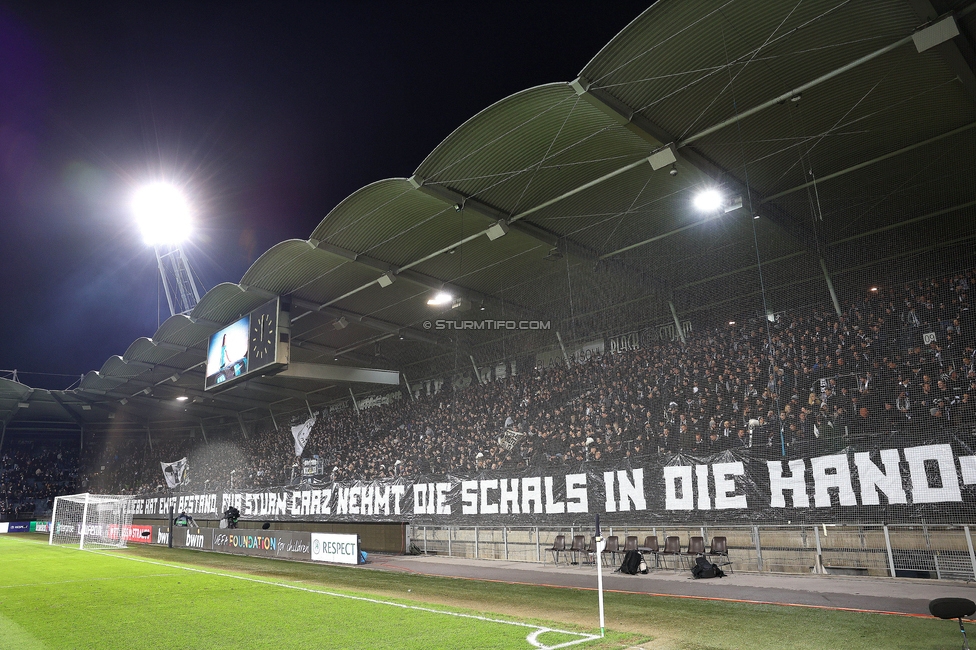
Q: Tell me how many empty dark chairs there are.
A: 9